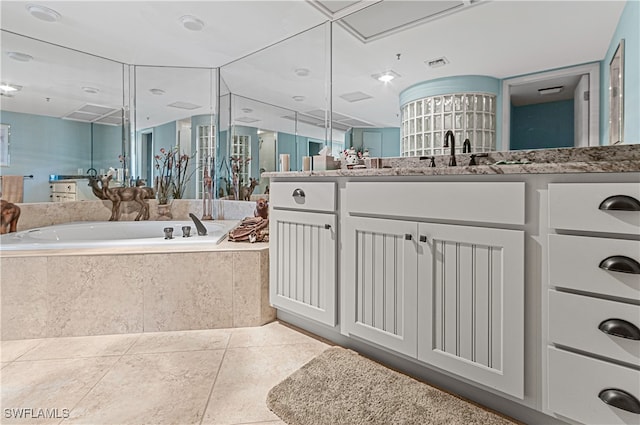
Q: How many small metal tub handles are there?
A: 2